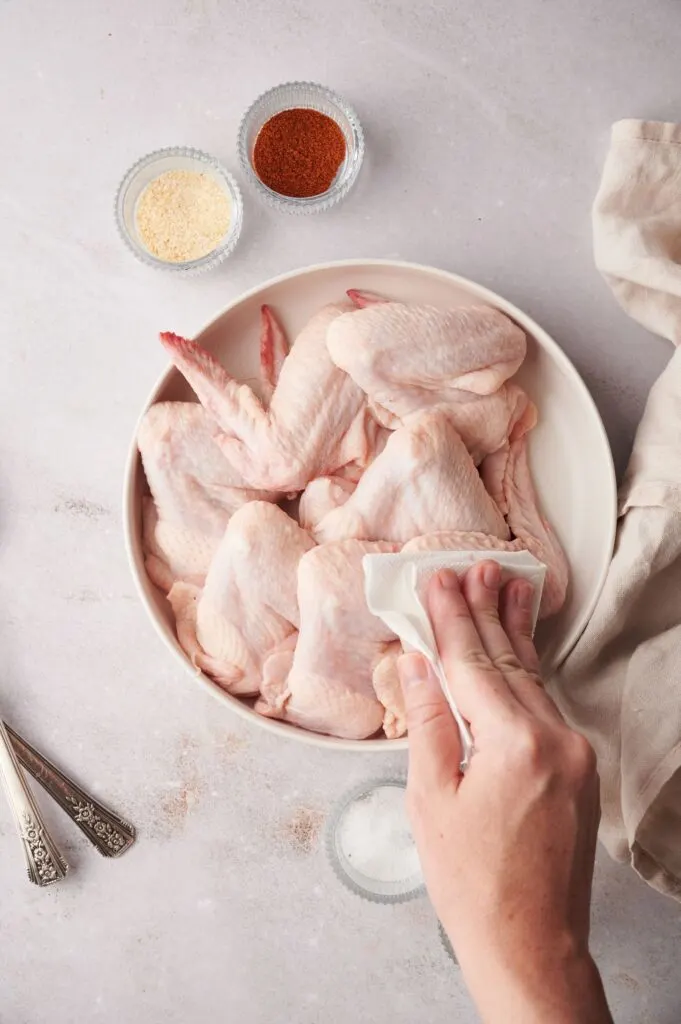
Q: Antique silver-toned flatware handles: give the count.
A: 2